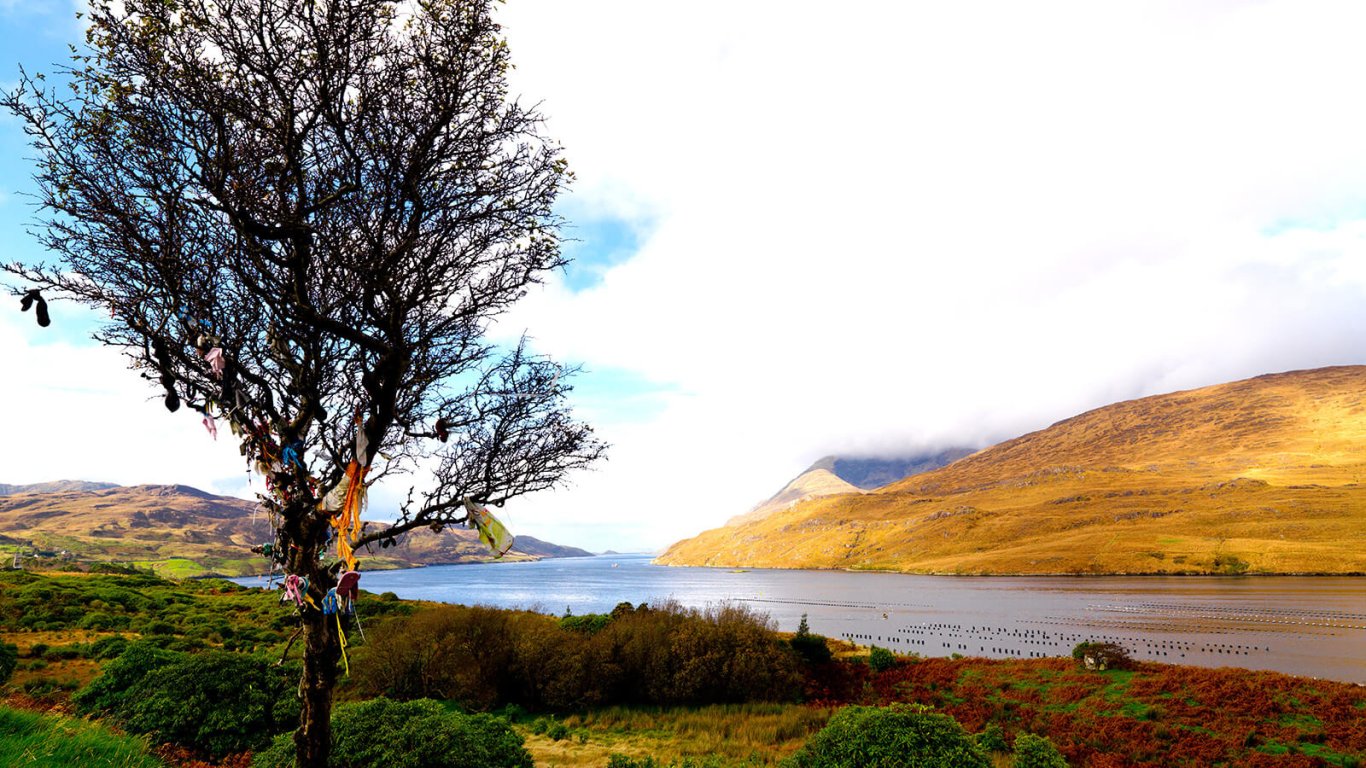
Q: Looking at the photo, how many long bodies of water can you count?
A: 1